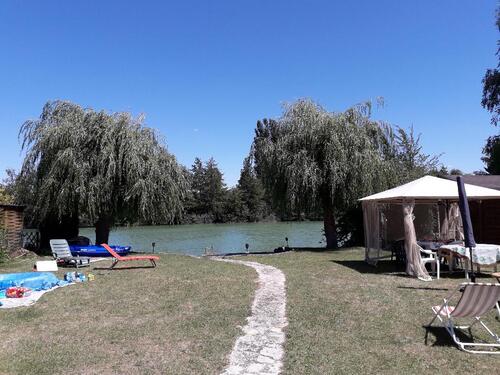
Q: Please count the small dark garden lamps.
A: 3